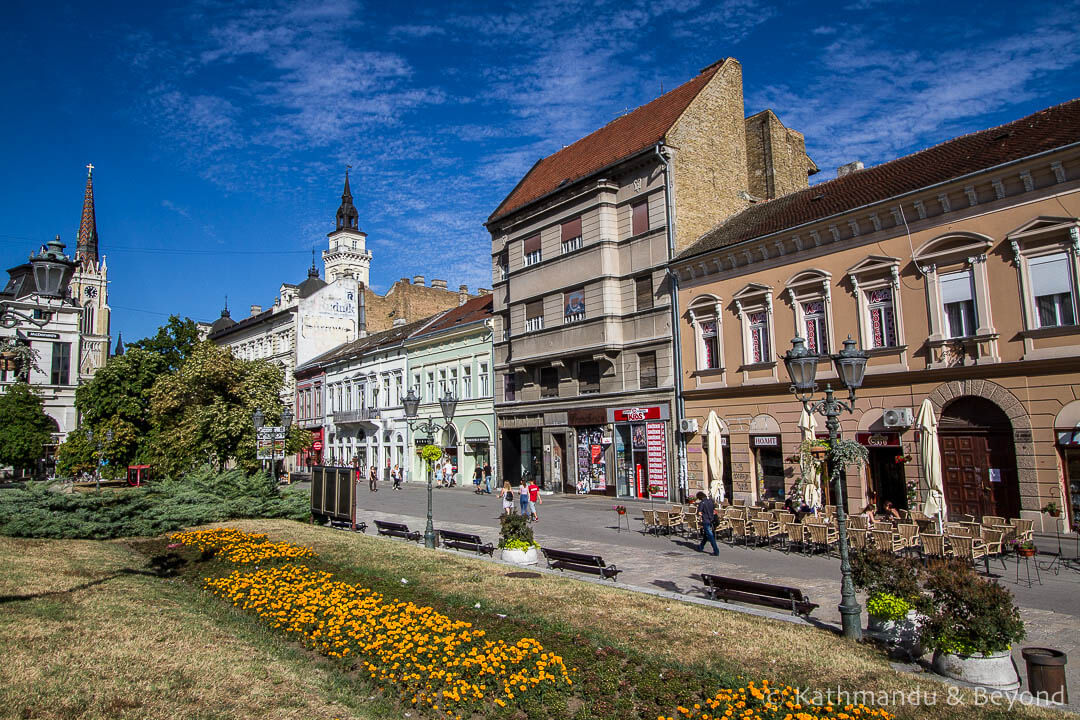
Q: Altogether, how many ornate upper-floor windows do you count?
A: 6